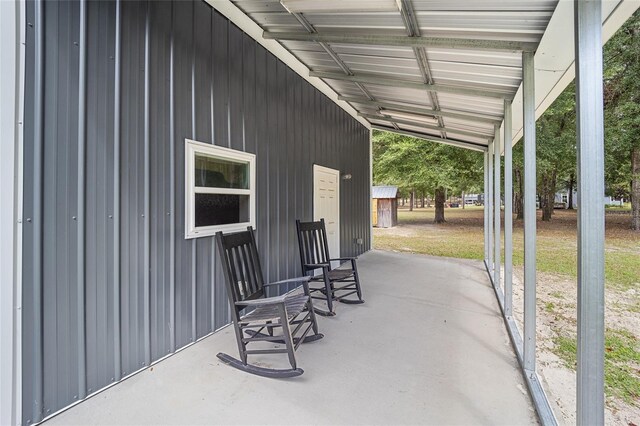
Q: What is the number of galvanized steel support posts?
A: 6